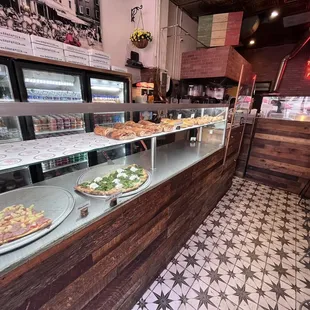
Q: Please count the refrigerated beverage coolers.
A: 3